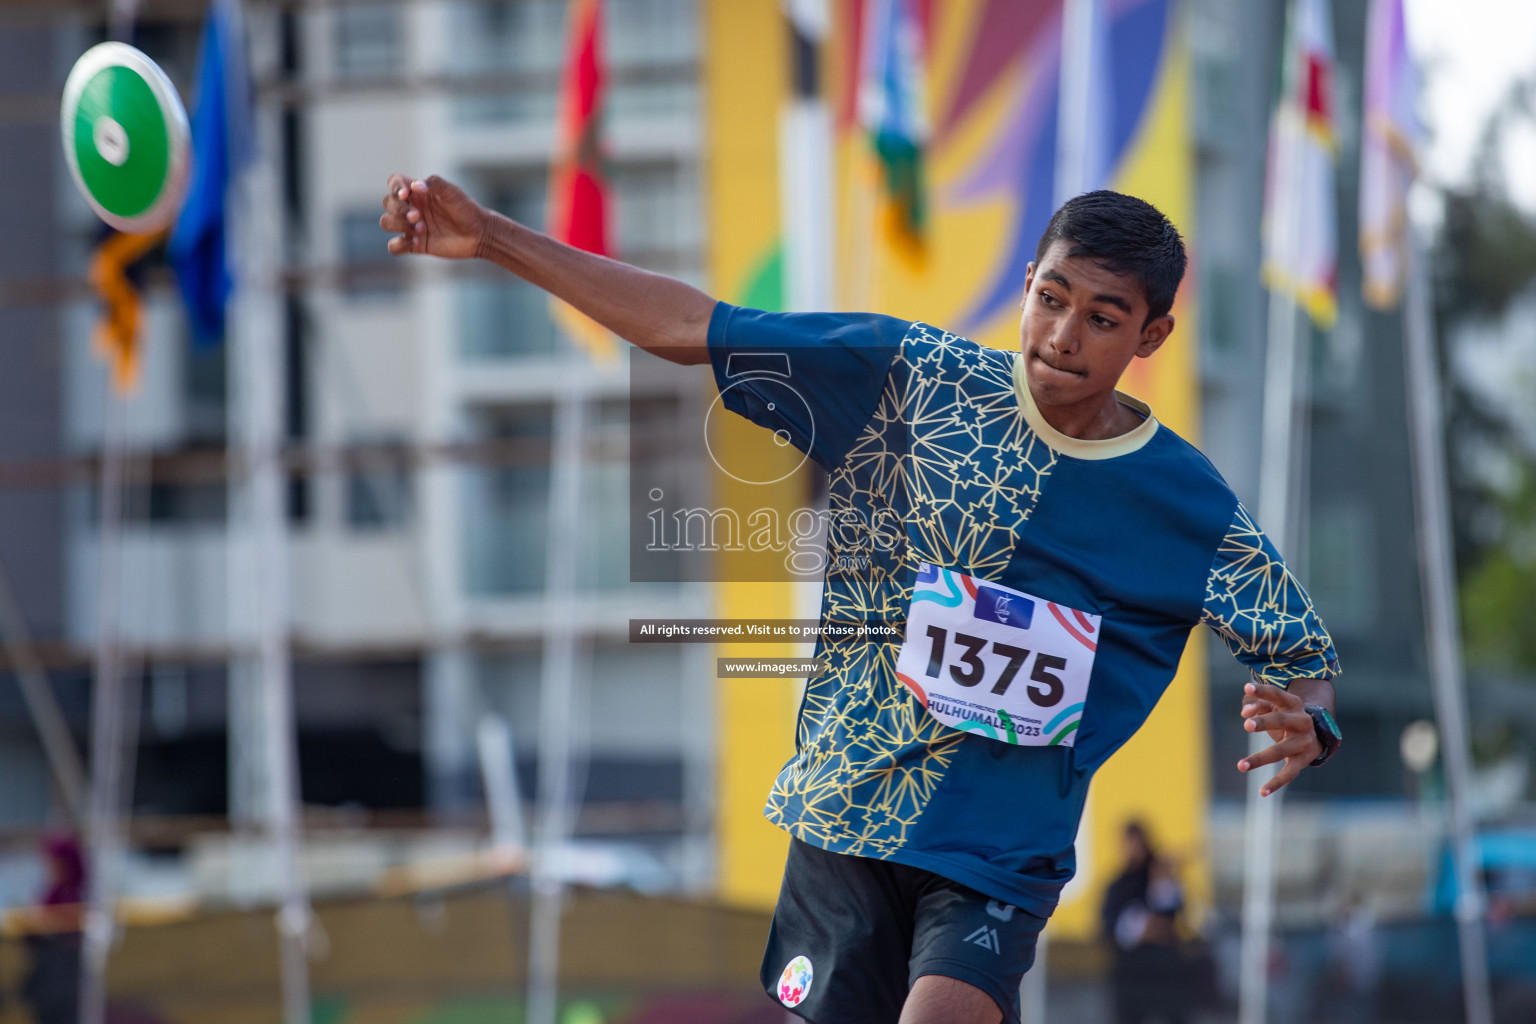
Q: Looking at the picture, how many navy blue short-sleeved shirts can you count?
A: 1